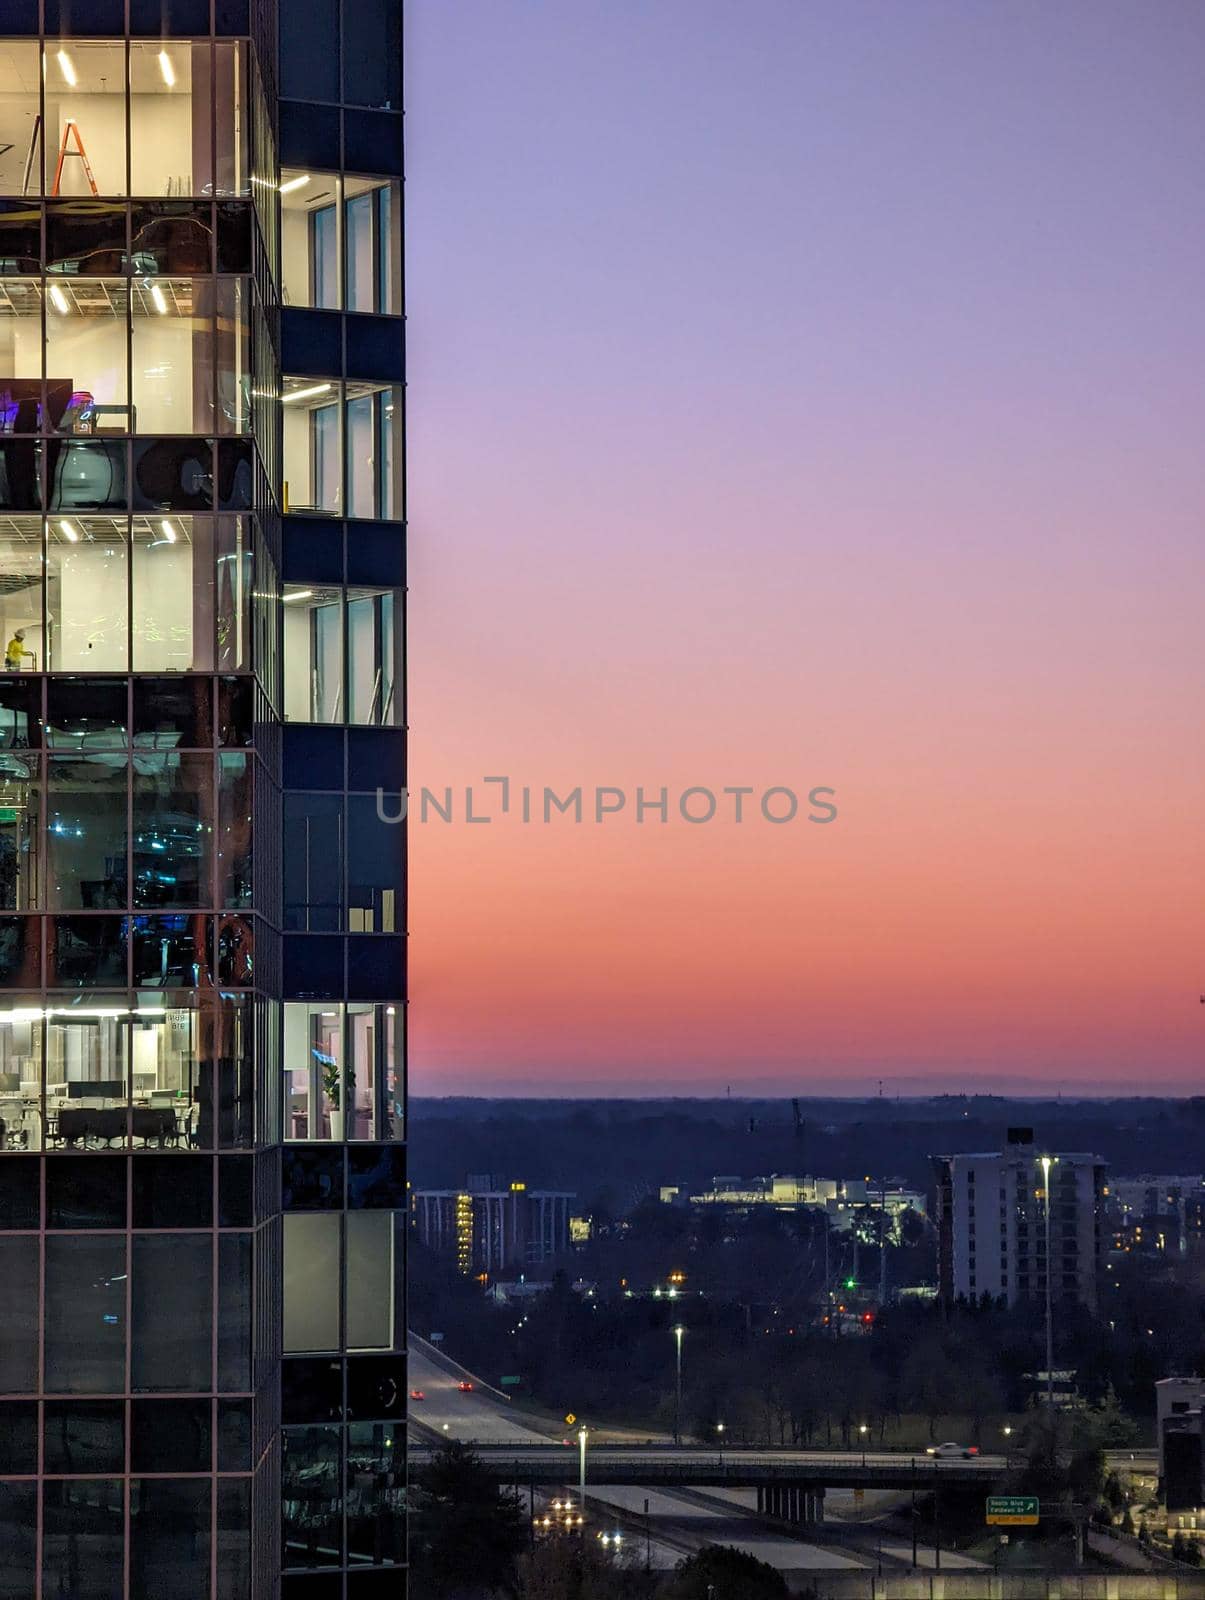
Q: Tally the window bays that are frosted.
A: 2